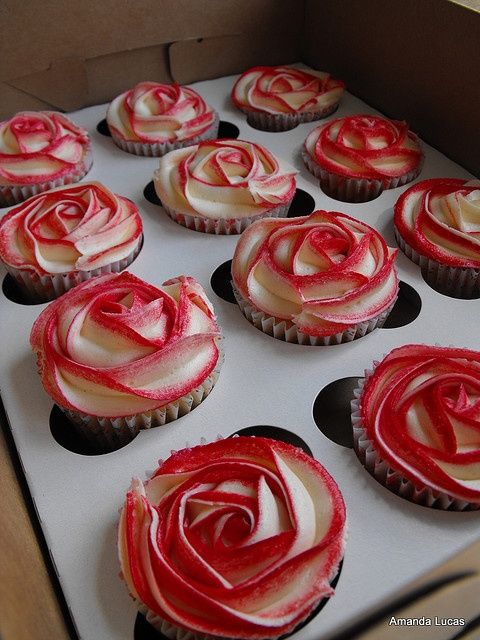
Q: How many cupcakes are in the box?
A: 11